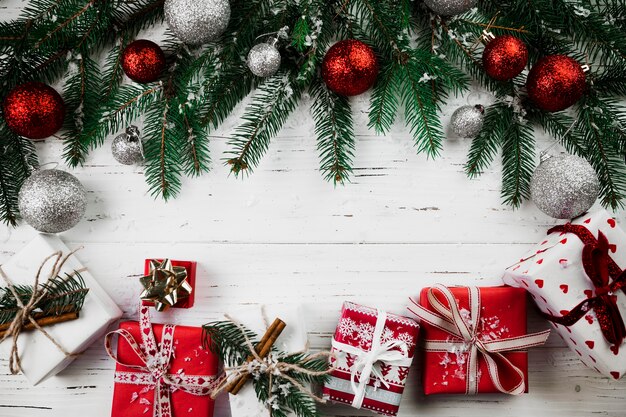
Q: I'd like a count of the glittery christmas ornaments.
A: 12